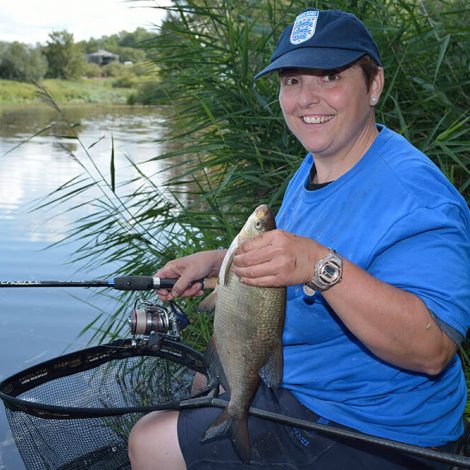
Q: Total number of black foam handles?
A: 1